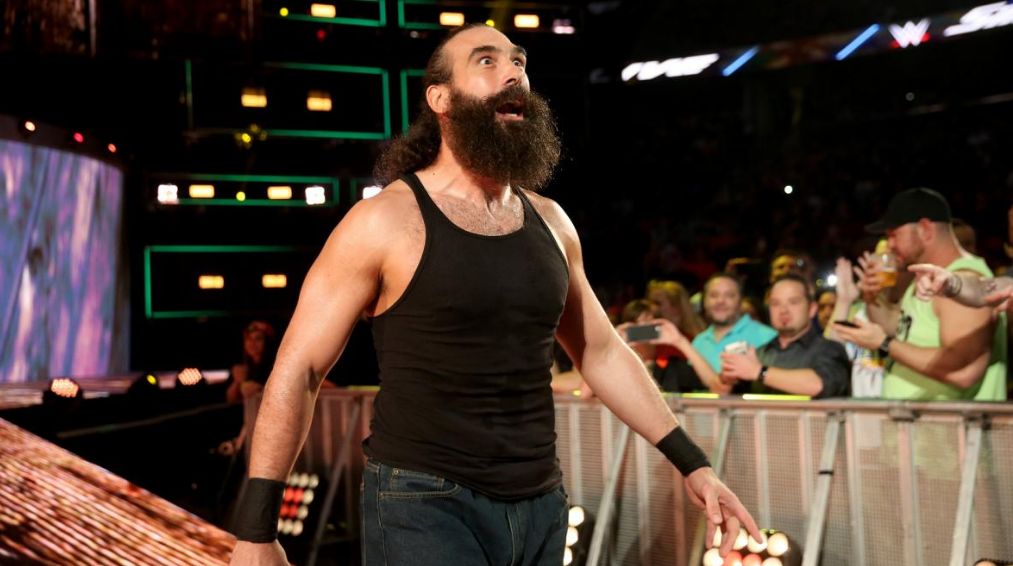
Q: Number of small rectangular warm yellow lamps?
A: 9